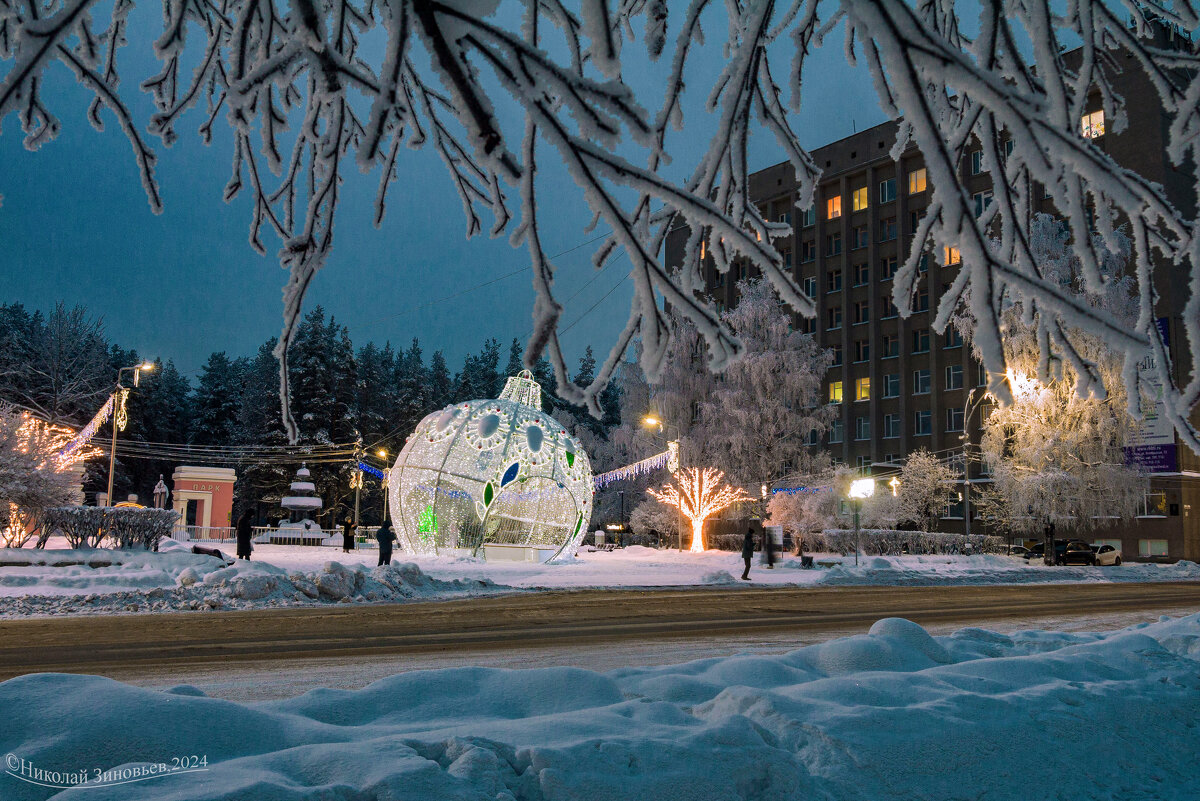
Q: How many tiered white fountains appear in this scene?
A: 1